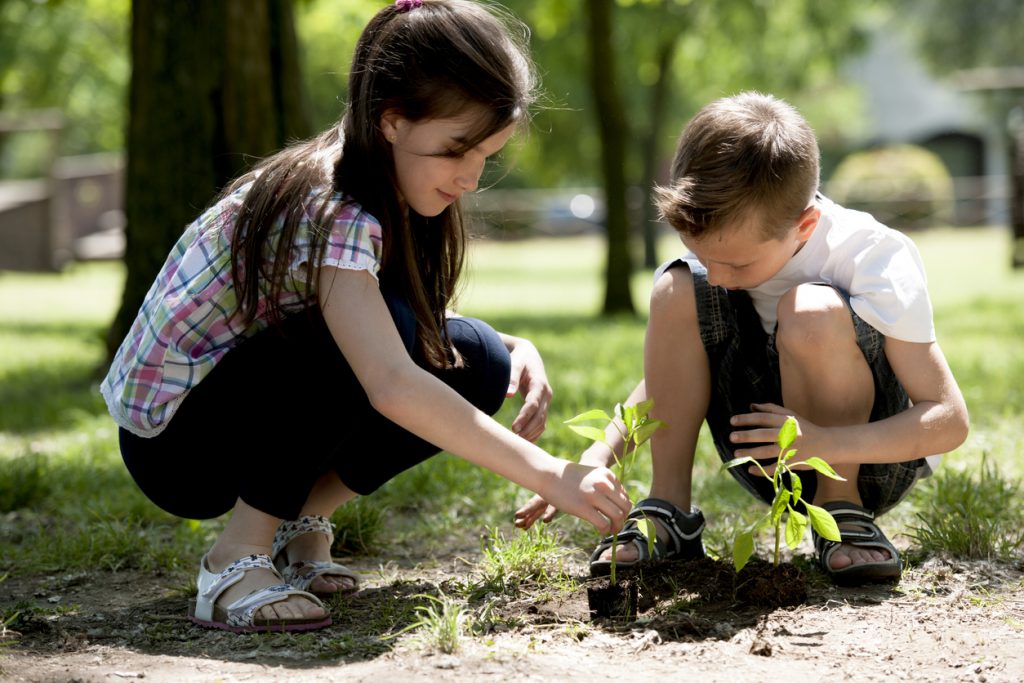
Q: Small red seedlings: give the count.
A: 0